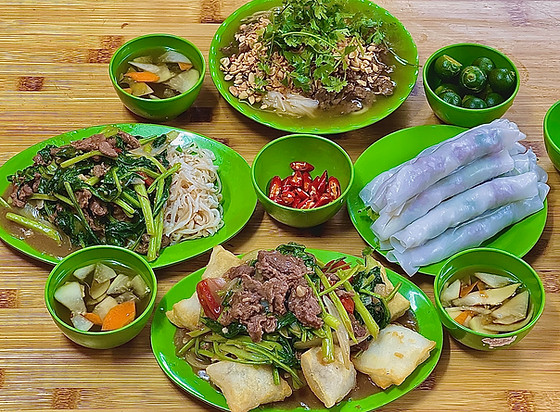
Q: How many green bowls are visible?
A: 6